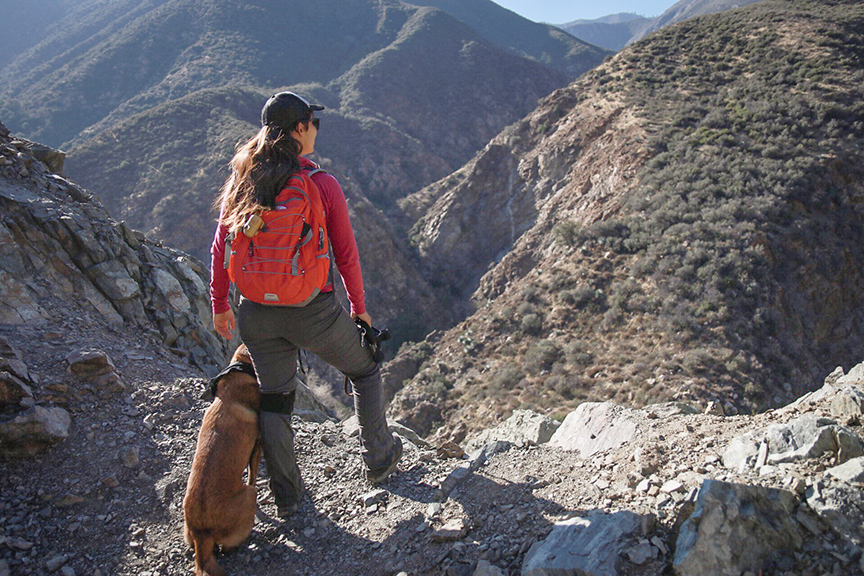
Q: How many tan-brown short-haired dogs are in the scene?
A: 1